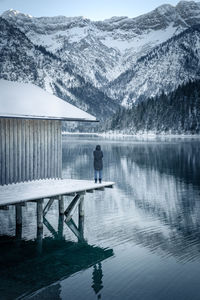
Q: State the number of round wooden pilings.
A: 4